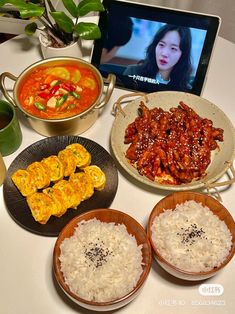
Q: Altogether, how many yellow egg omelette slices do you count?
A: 10